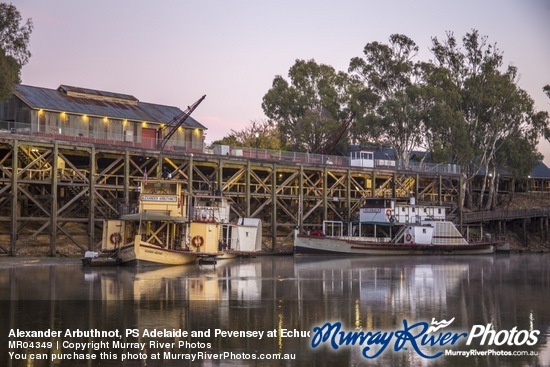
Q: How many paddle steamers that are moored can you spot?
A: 3